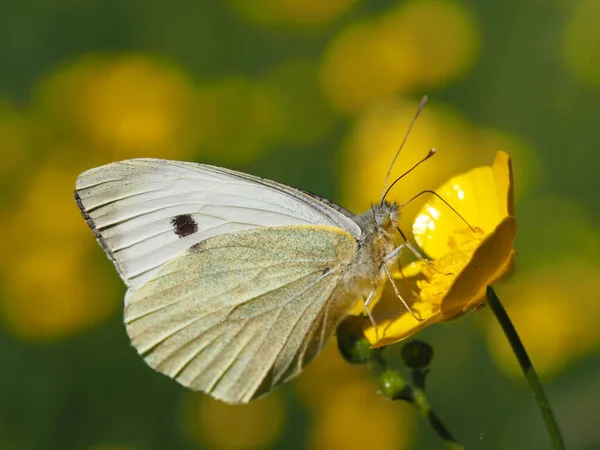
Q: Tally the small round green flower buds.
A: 3